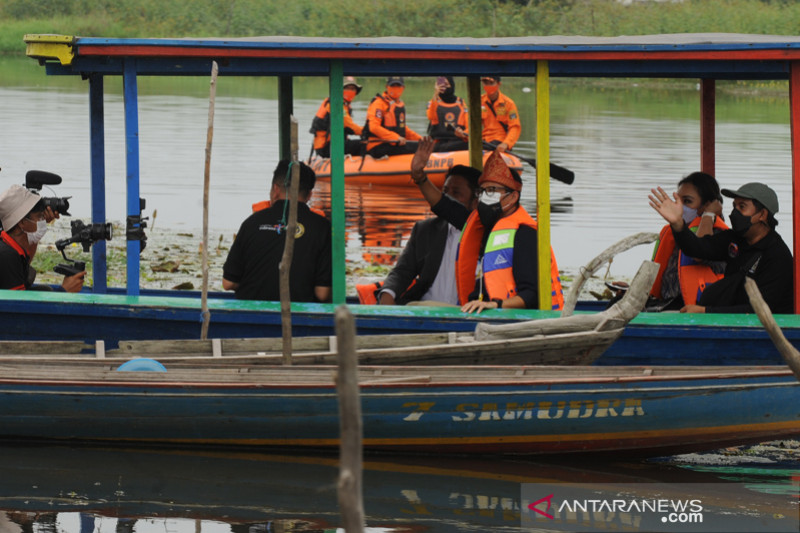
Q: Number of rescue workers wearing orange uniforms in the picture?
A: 4